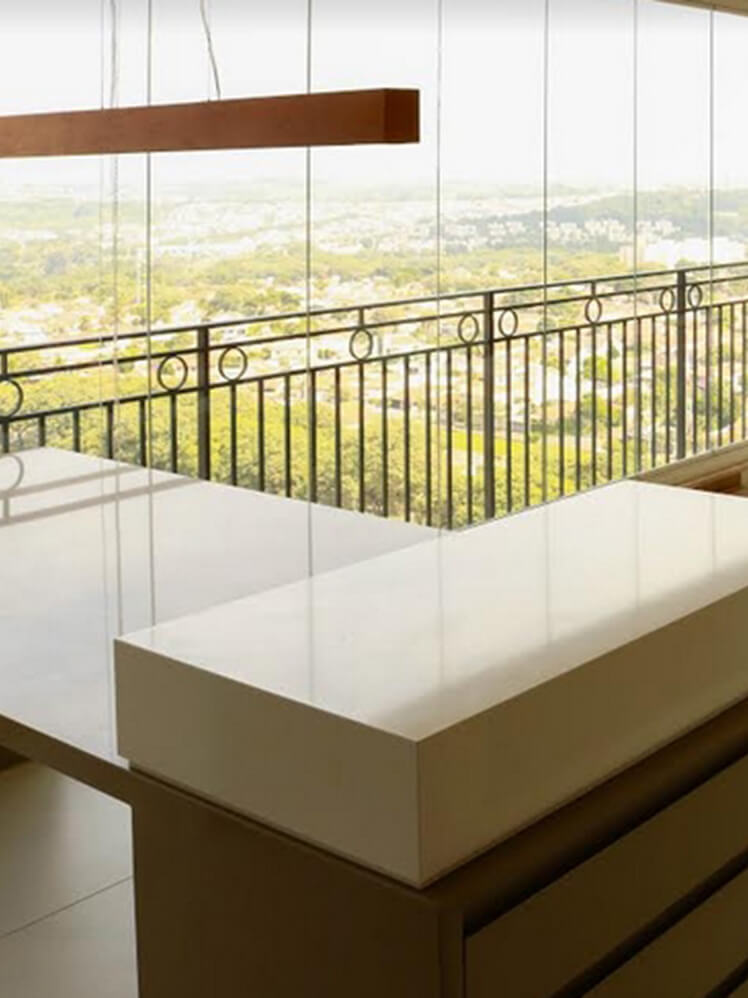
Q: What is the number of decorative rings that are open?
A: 9